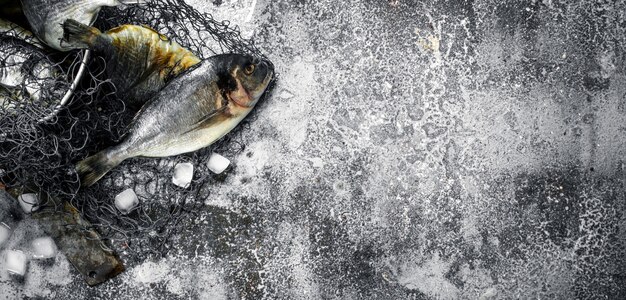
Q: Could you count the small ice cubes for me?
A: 7